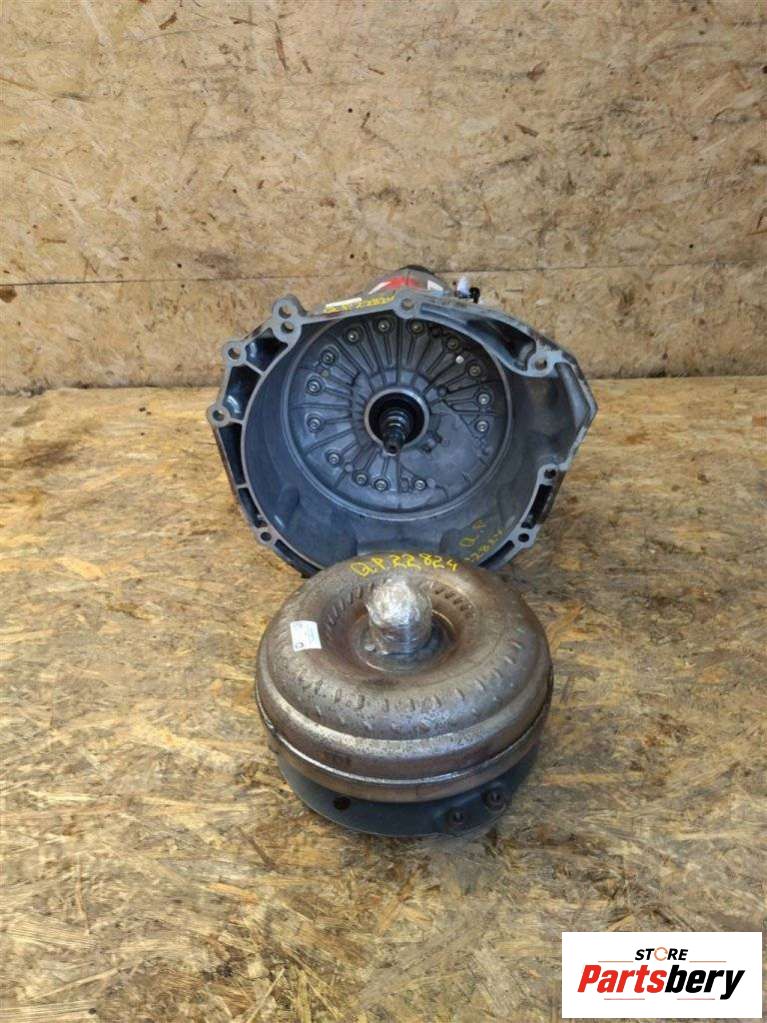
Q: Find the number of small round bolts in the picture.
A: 14